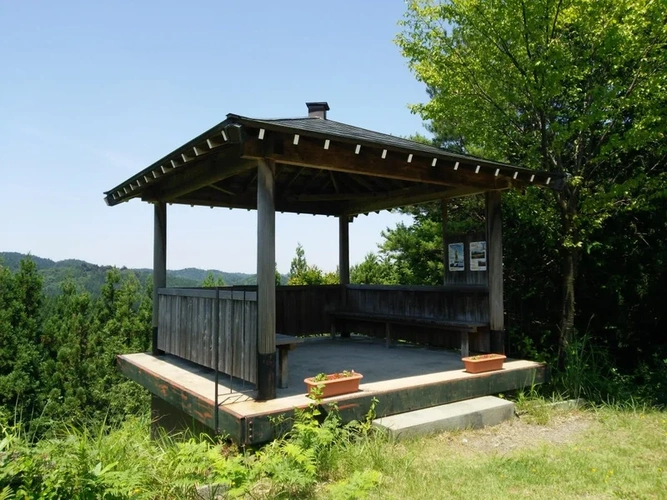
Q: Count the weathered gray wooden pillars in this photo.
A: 4